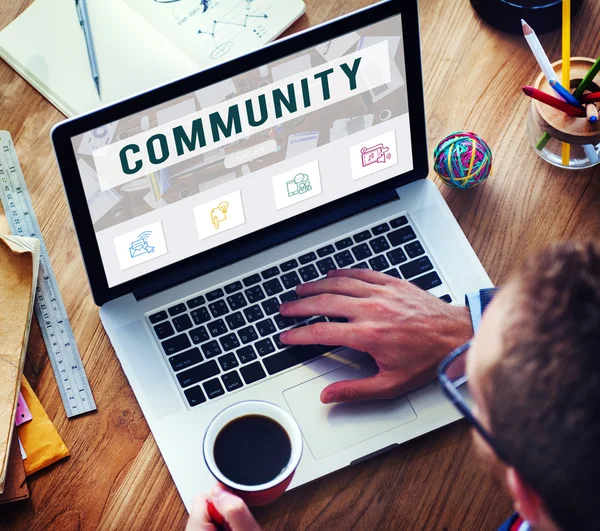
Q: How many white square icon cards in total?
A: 4